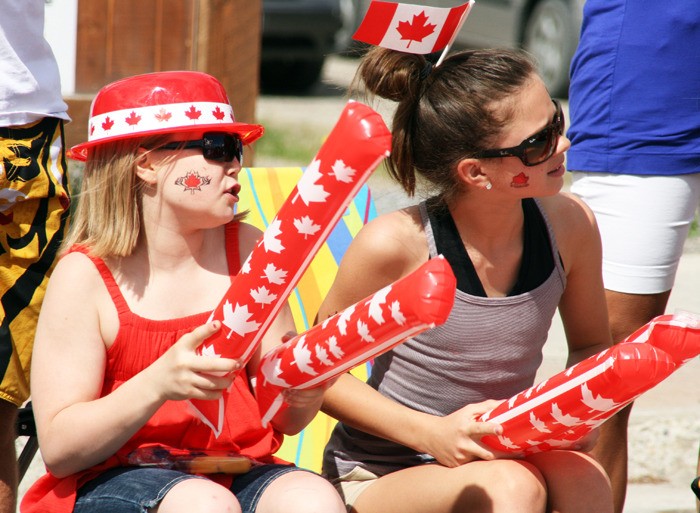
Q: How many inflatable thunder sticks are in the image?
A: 4